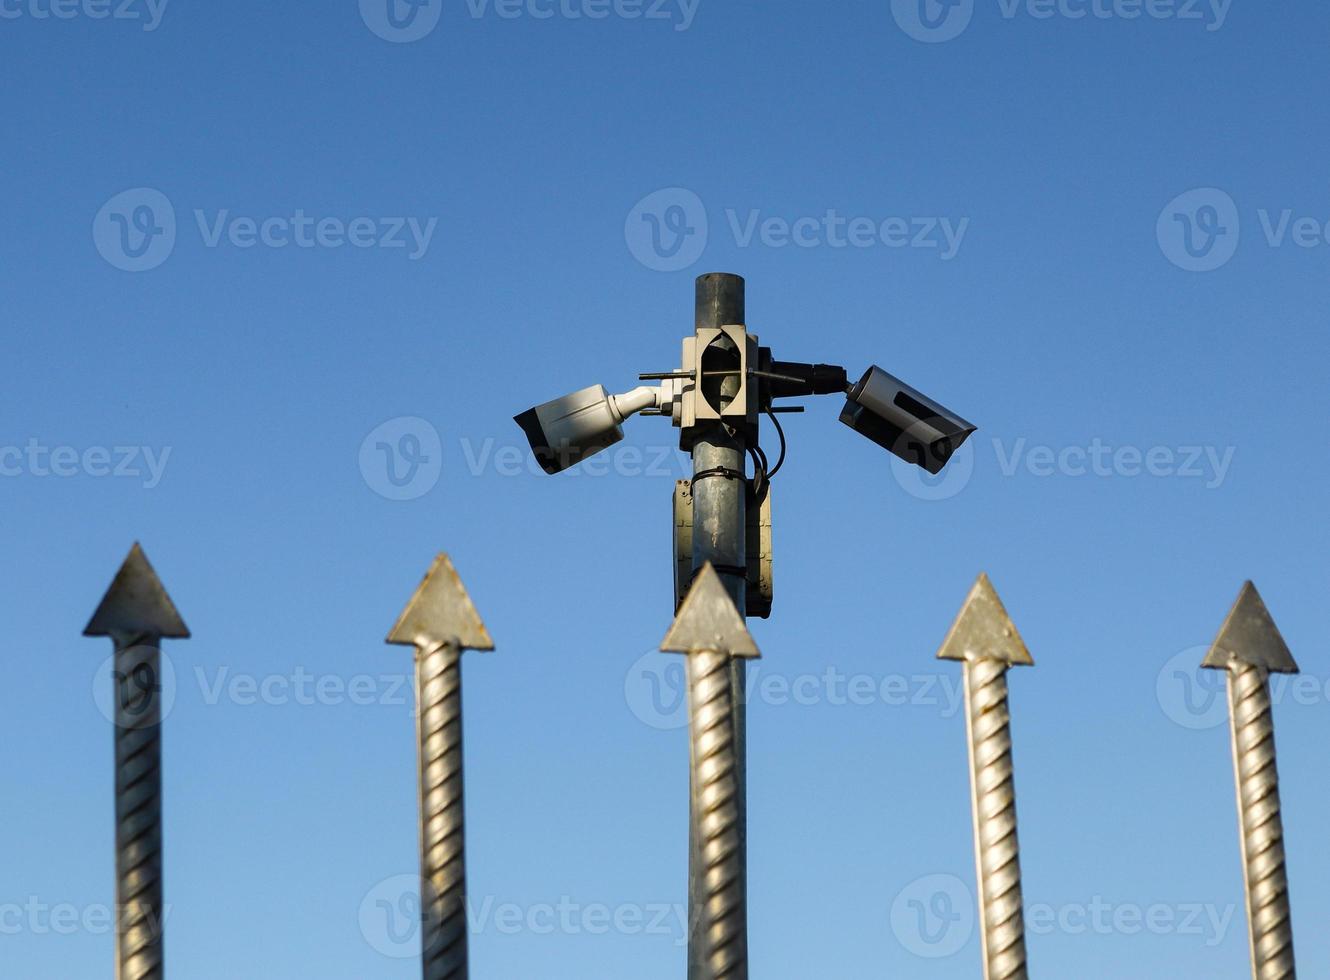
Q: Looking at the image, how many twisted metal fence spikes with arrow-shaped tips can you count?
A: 5